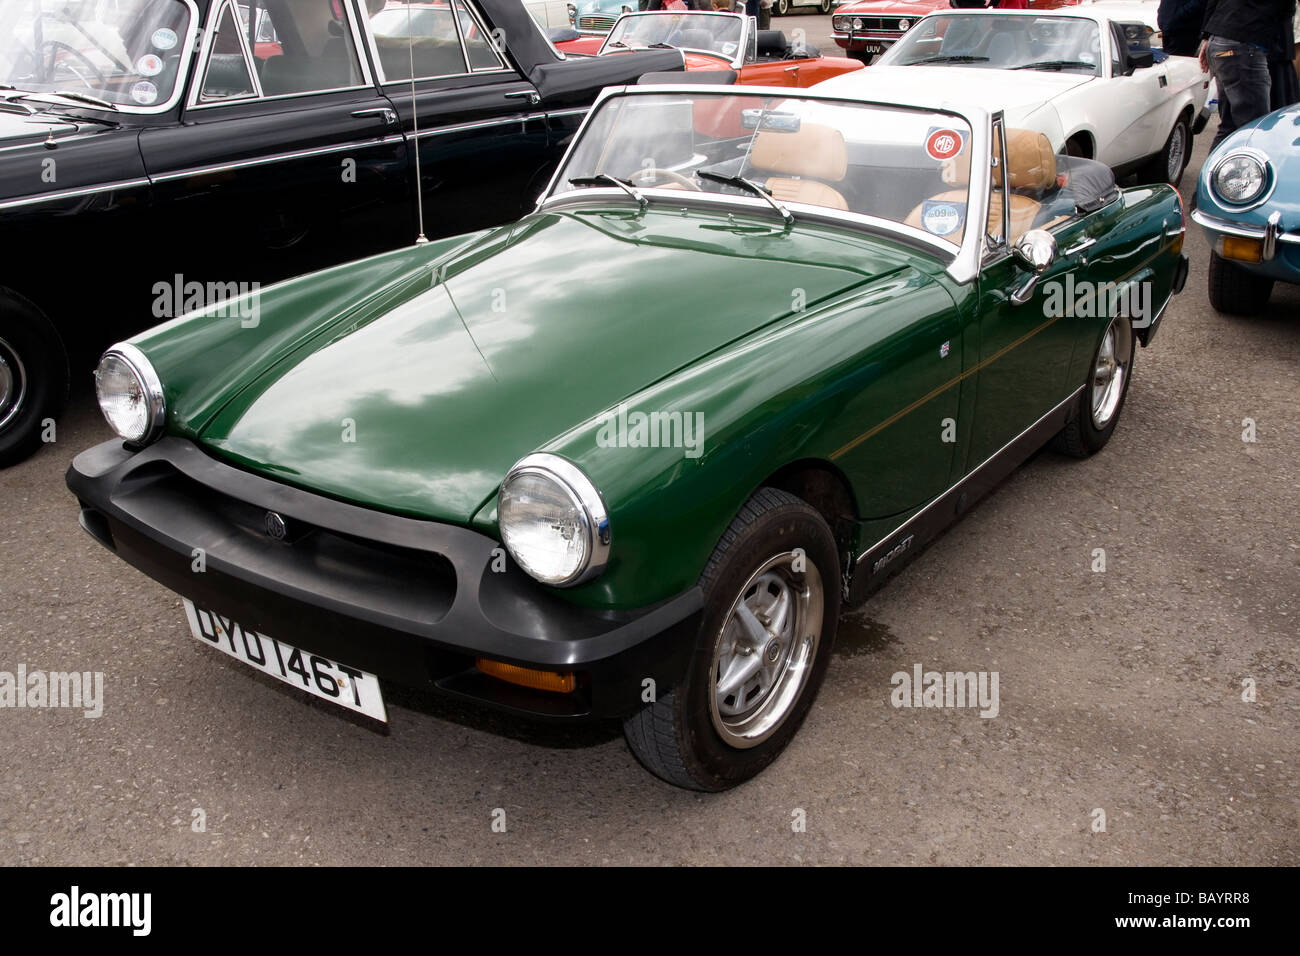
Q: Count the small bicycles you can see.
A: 0